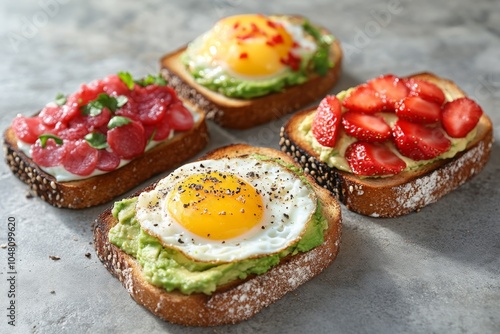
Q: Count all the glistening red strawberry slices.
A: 9